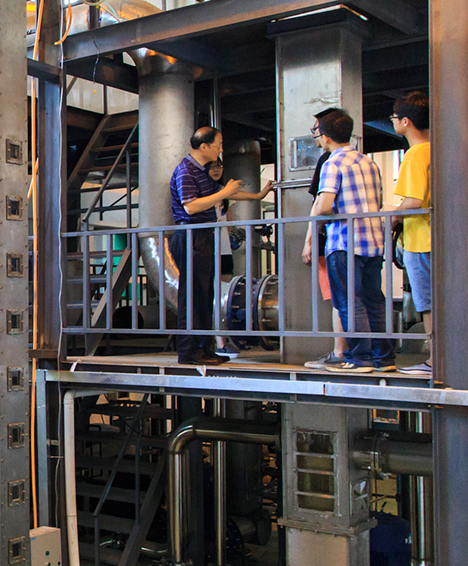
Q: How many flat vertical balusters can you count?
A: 11